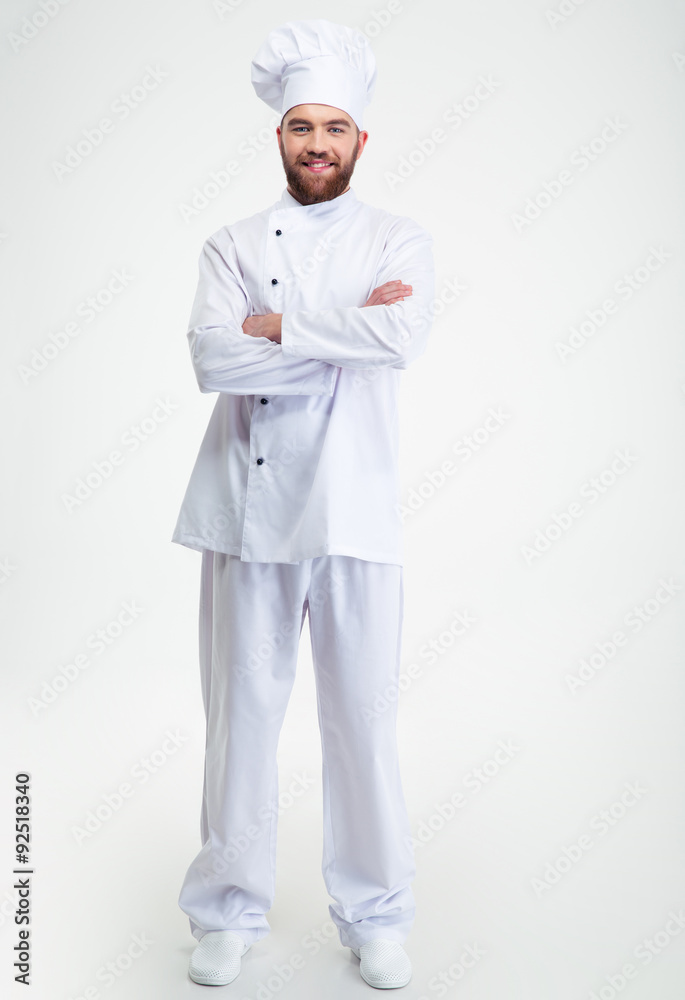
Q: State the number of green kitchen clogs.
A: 0